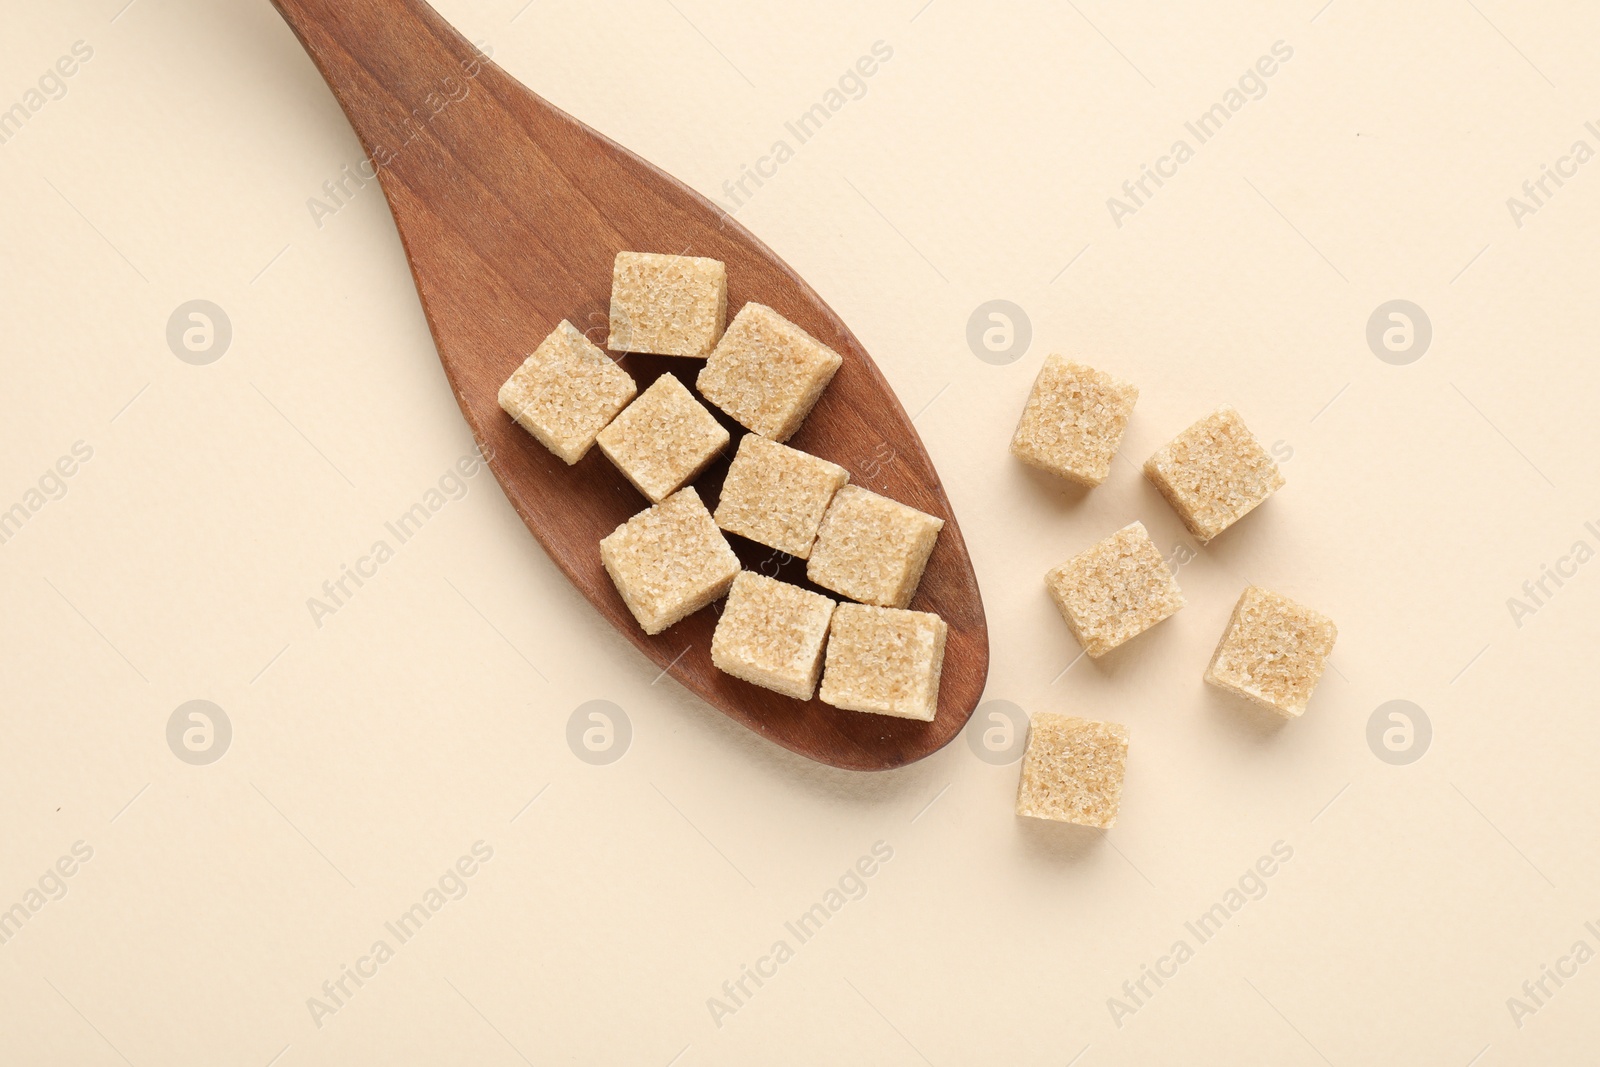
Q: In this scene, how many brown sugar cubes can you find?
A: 14